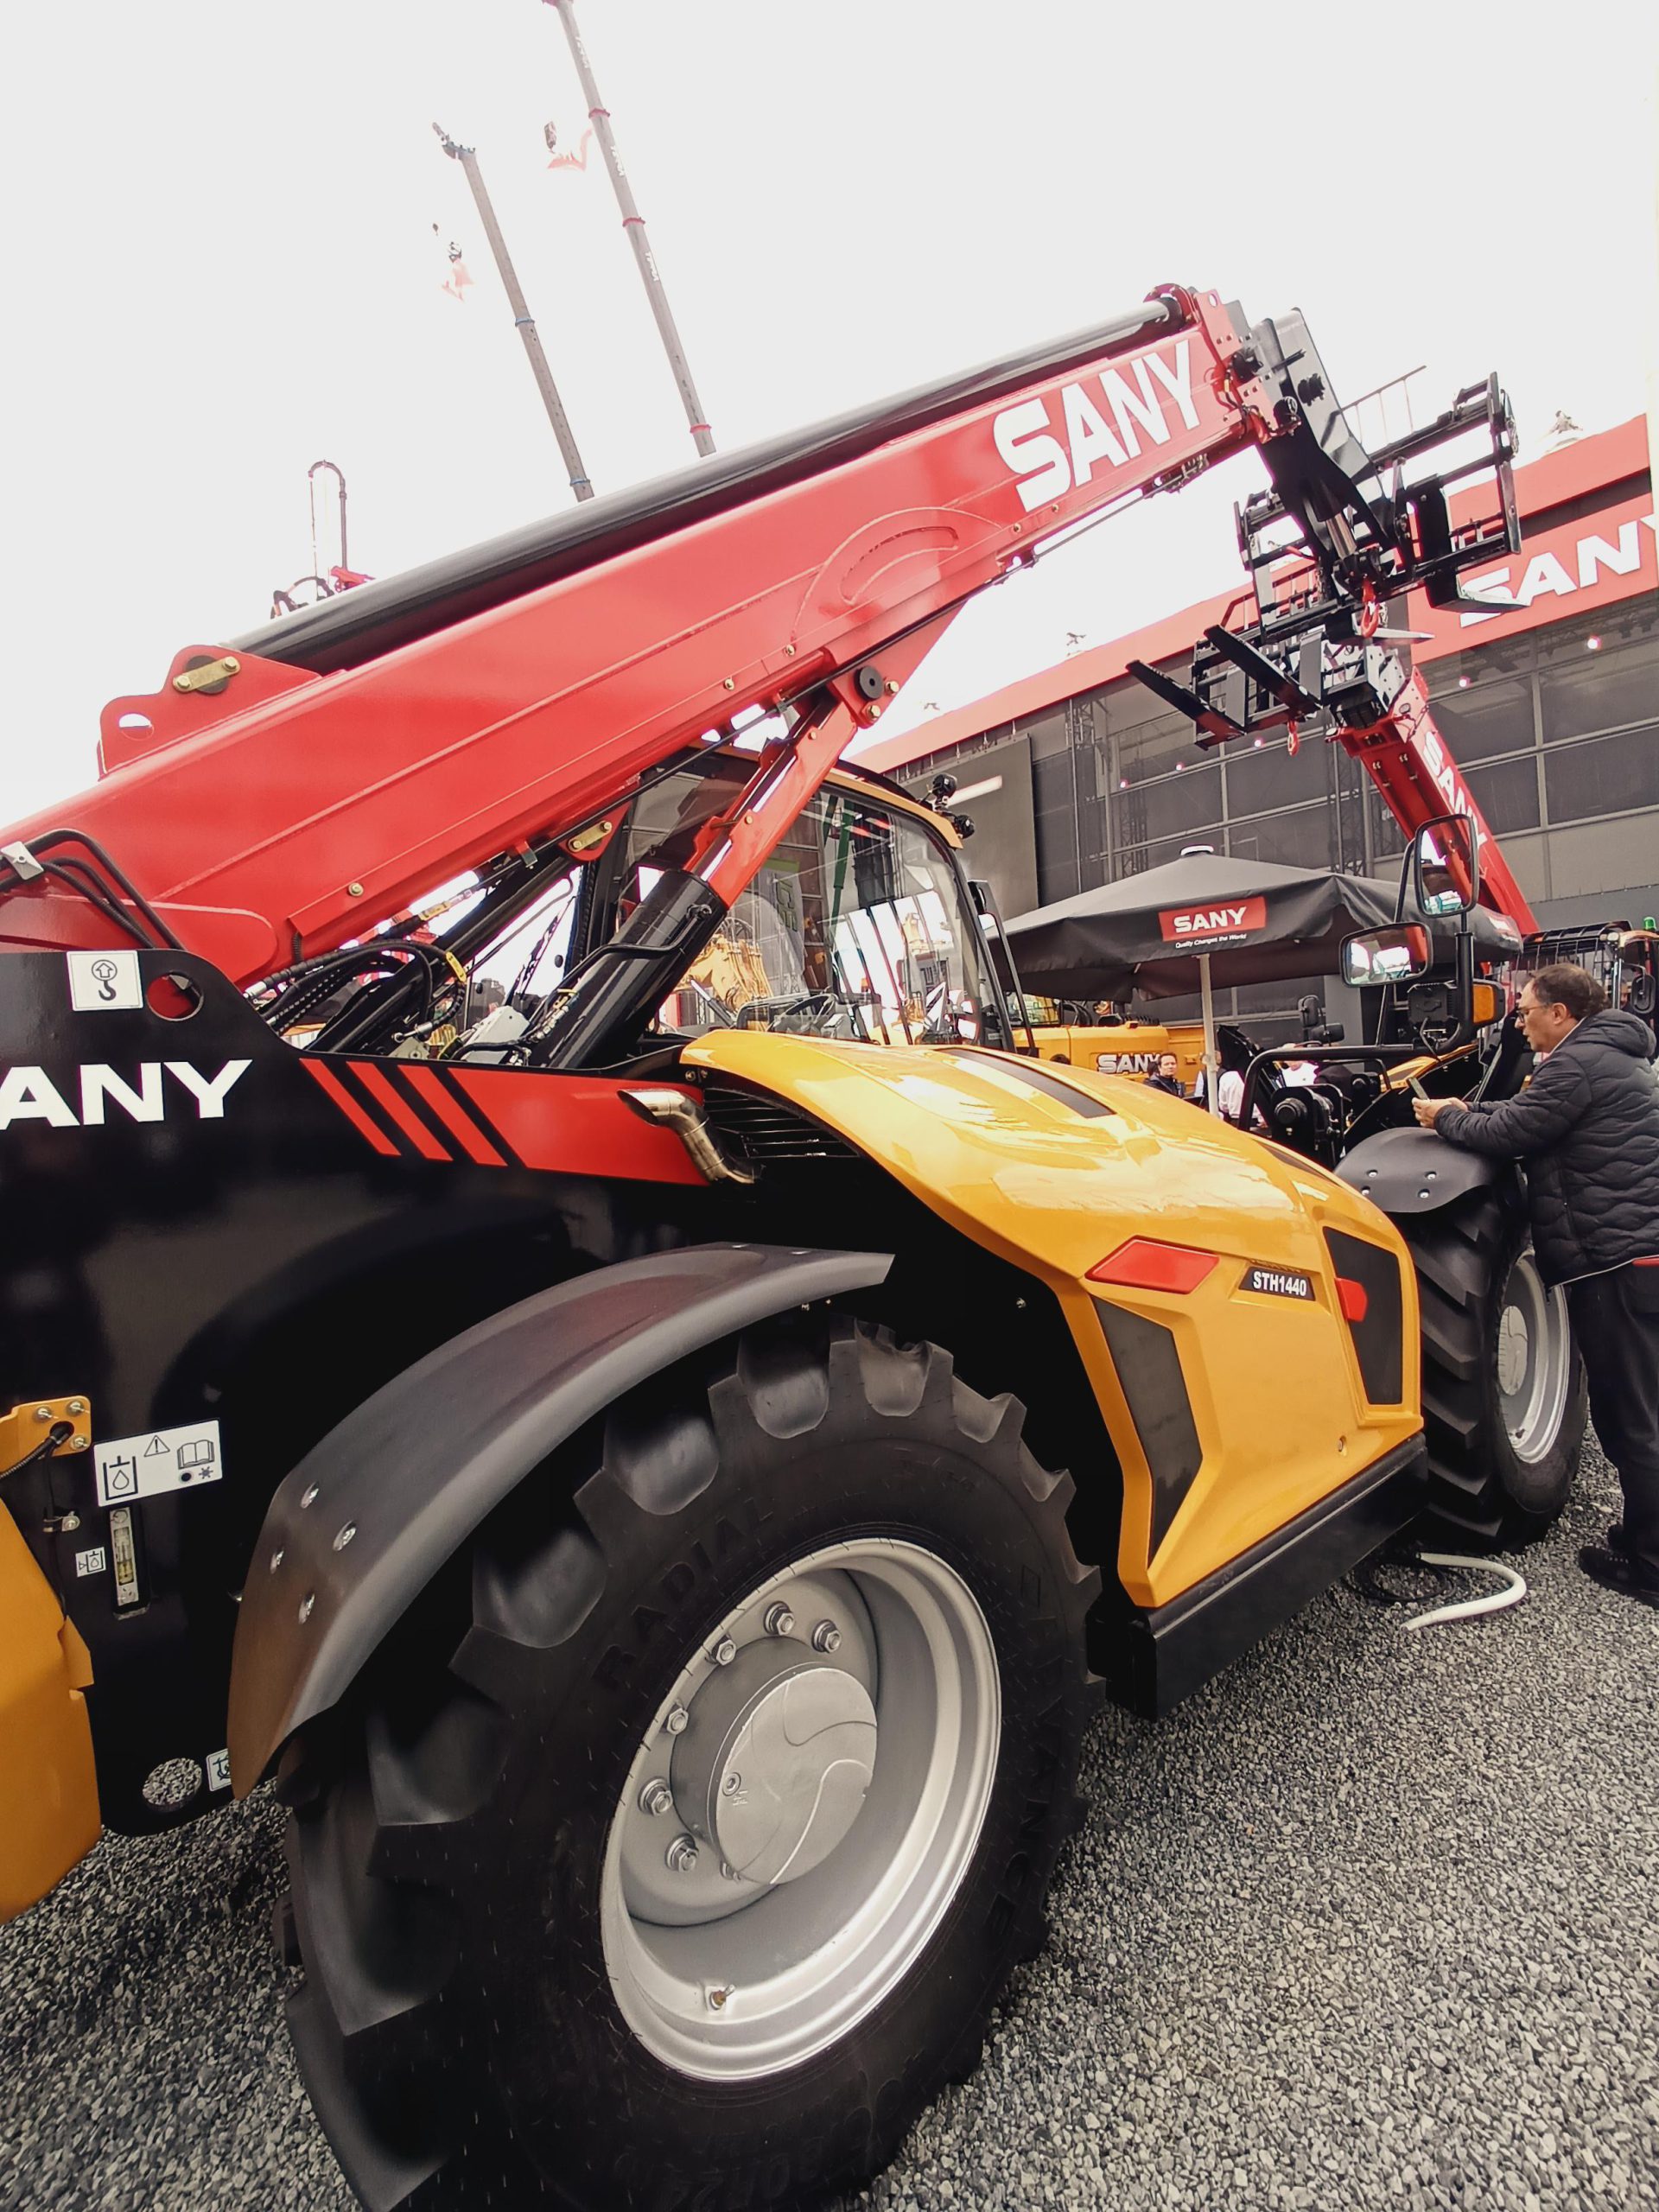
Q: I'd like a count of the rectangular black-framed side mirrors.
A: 2